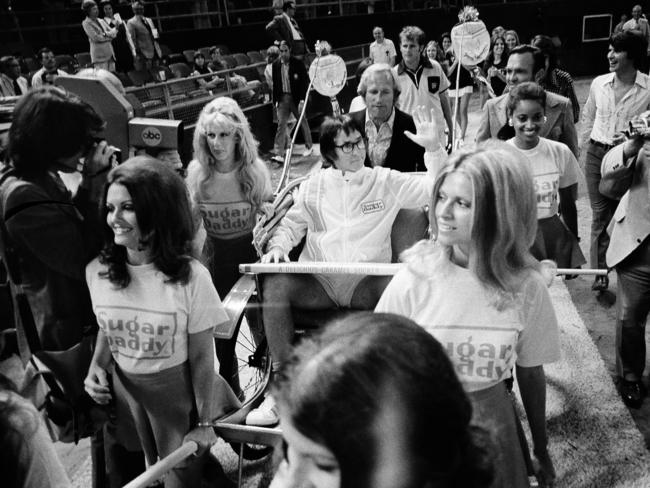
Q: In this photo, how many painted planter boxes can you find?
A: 0